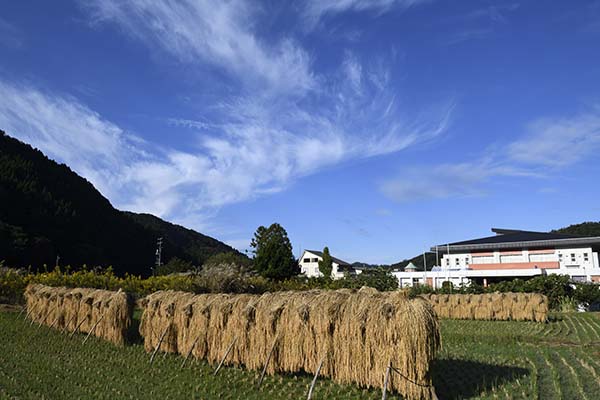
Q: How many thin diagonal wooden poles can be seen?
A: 14